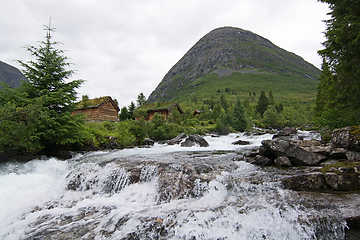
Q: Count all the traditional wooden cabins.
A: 2